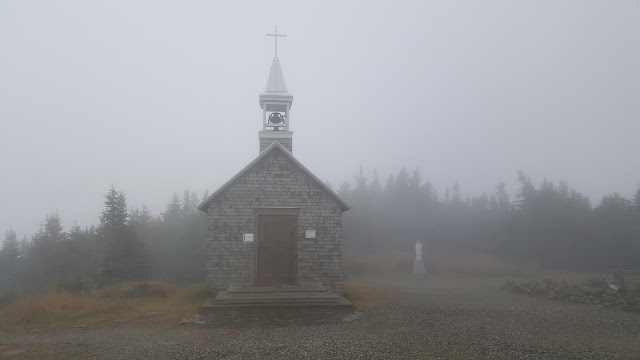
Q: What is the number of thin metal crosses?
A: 1